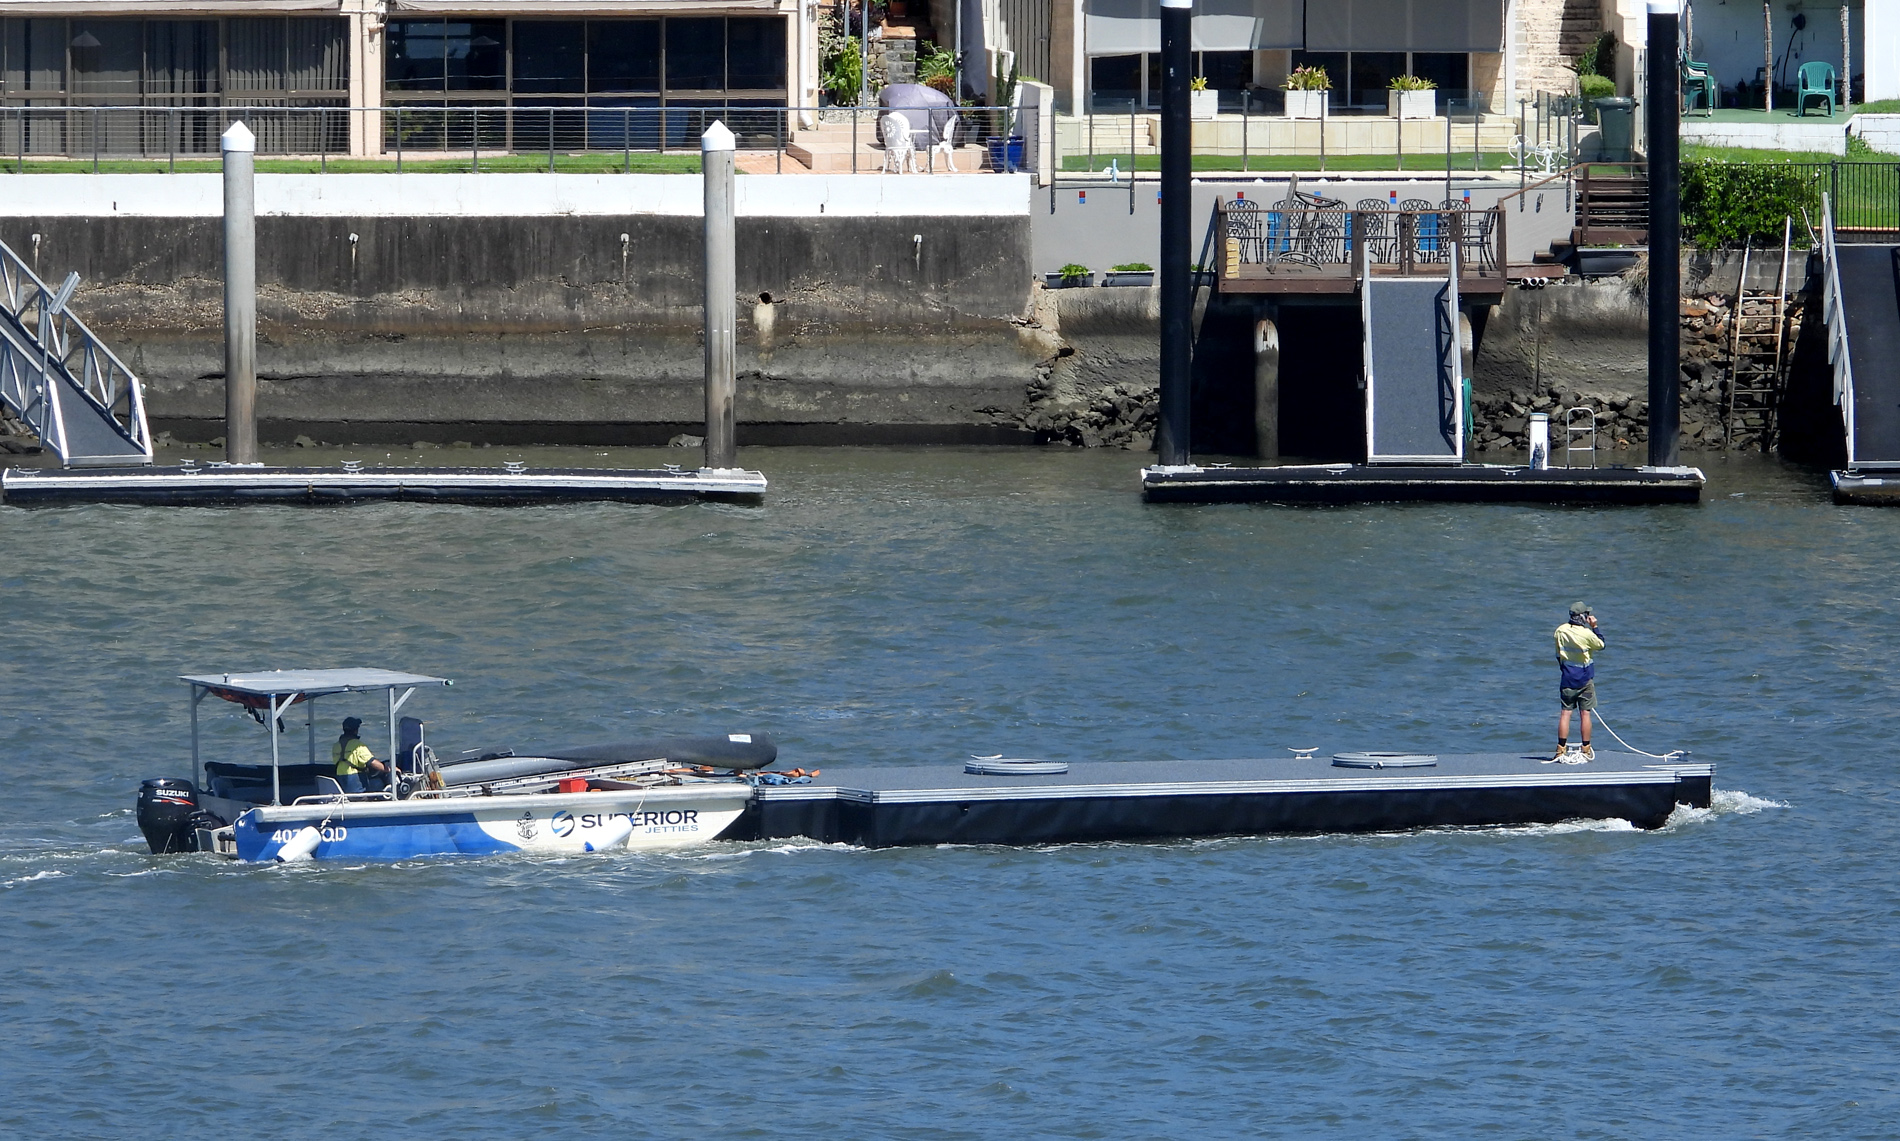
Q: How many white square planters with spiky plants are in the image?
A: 3